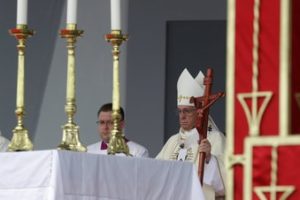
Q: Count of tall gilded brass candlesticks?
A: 3